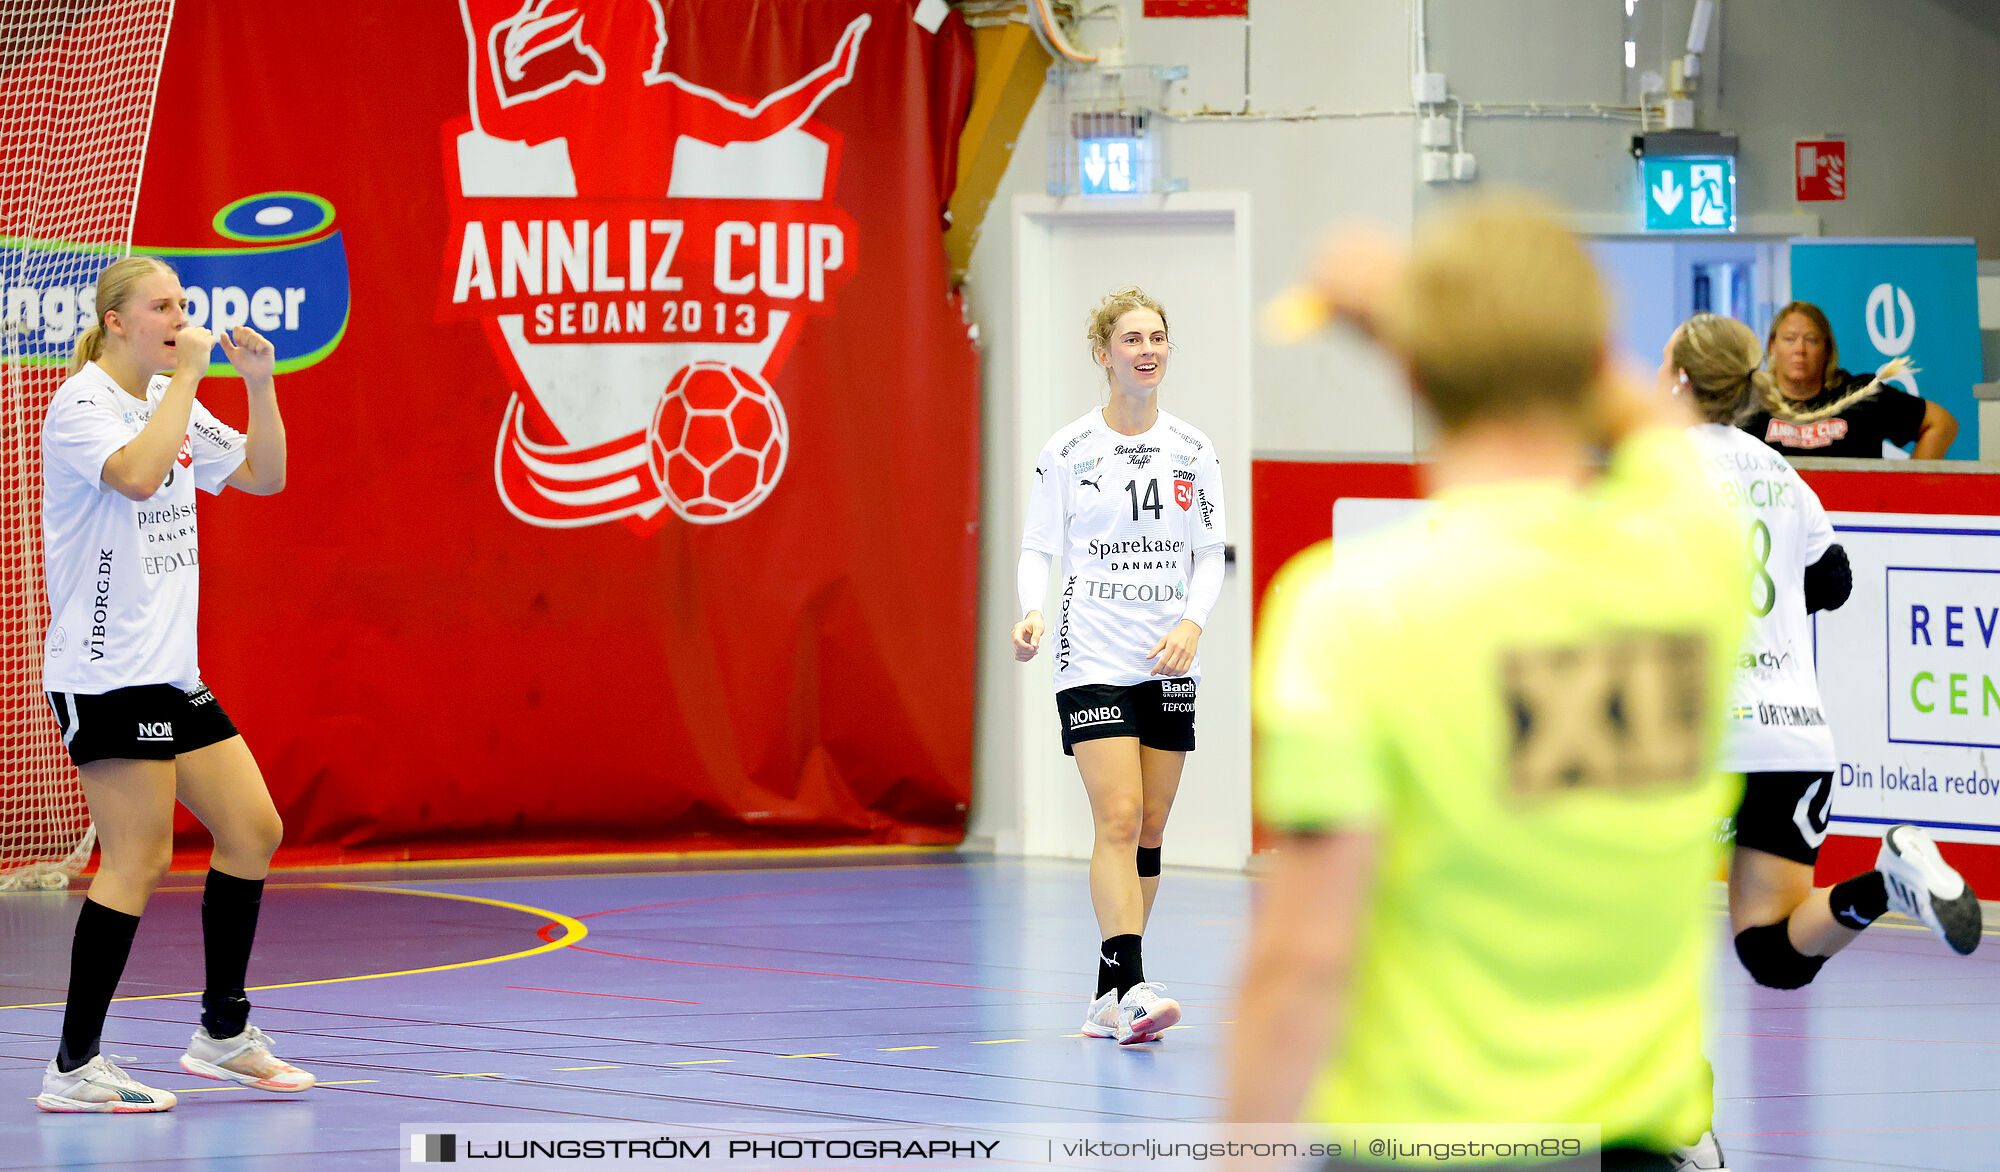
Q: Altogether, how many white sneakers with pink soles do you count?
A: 4